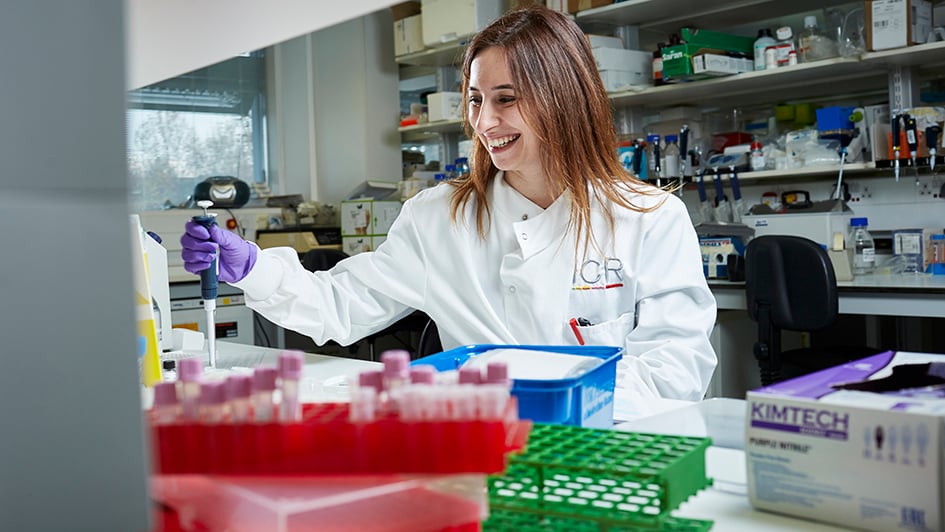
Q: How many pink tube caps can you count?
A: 11